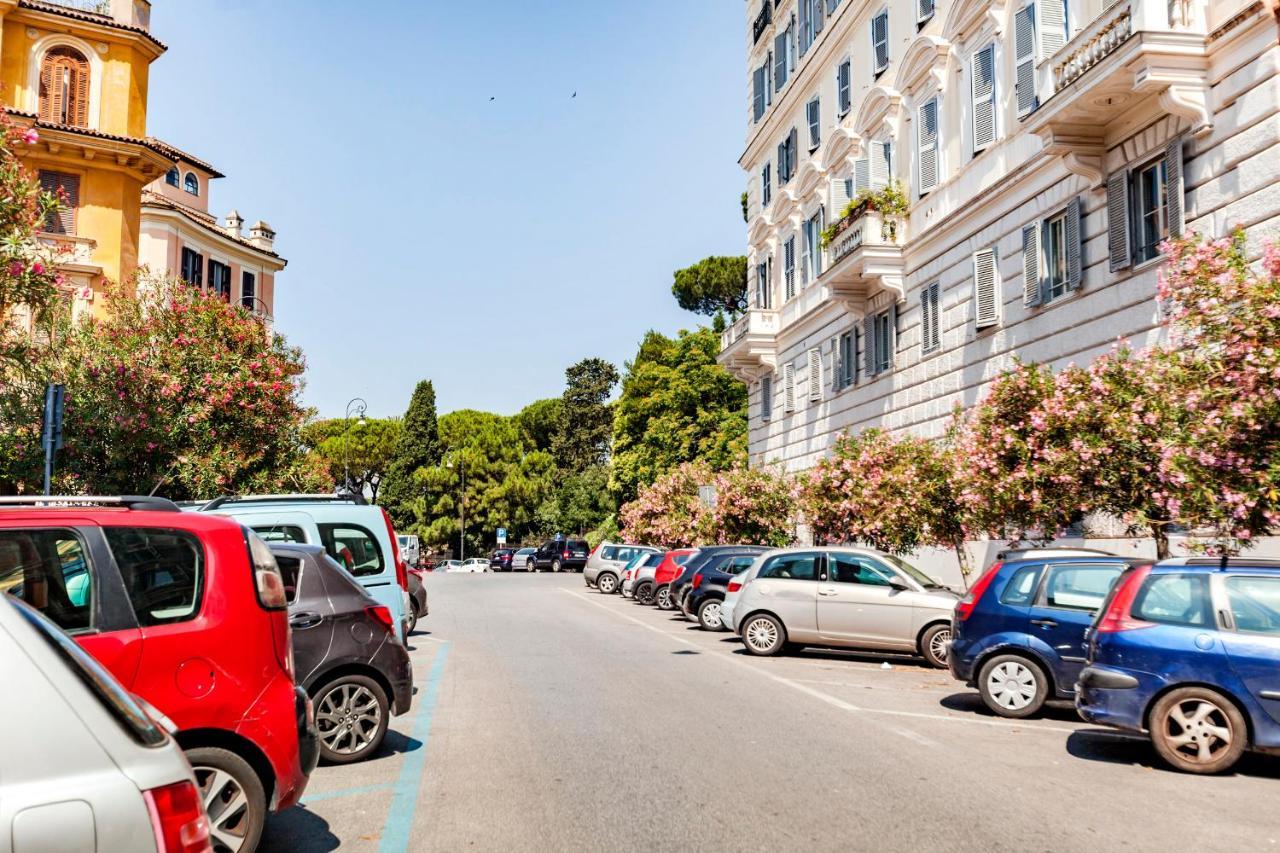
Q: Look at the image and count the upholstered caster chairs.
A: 0